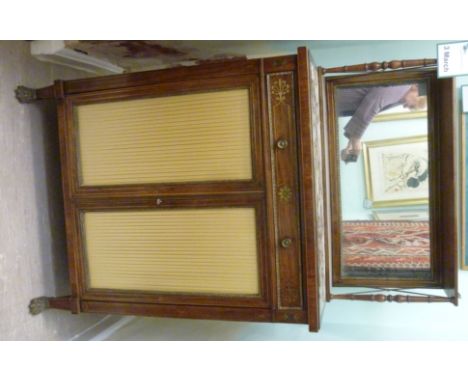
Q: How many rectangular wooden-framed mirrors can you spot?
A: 1